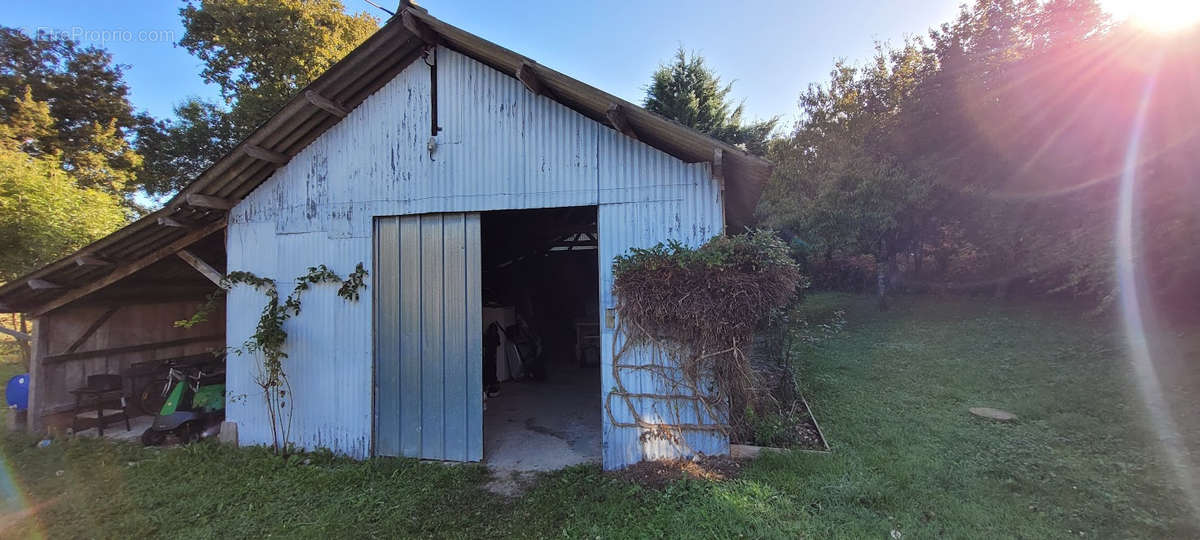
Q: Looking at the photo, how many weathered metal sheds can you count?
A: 1